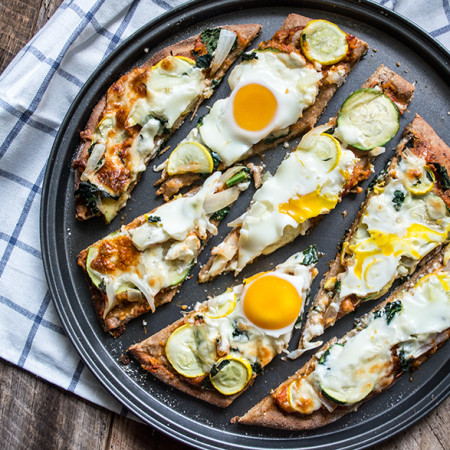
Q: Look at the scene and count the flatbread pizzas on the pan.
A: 7